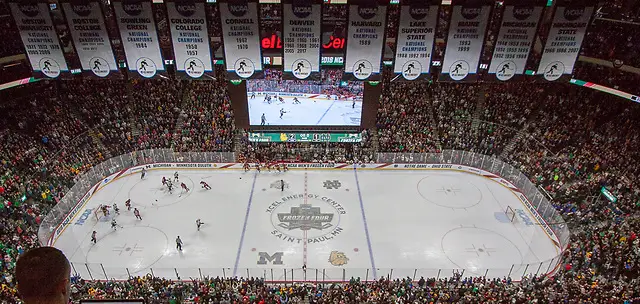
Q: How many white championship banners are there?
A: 11